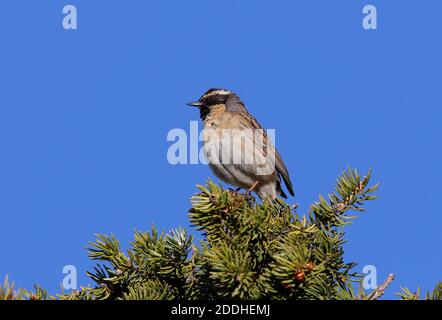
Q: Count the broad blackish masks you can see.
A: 1